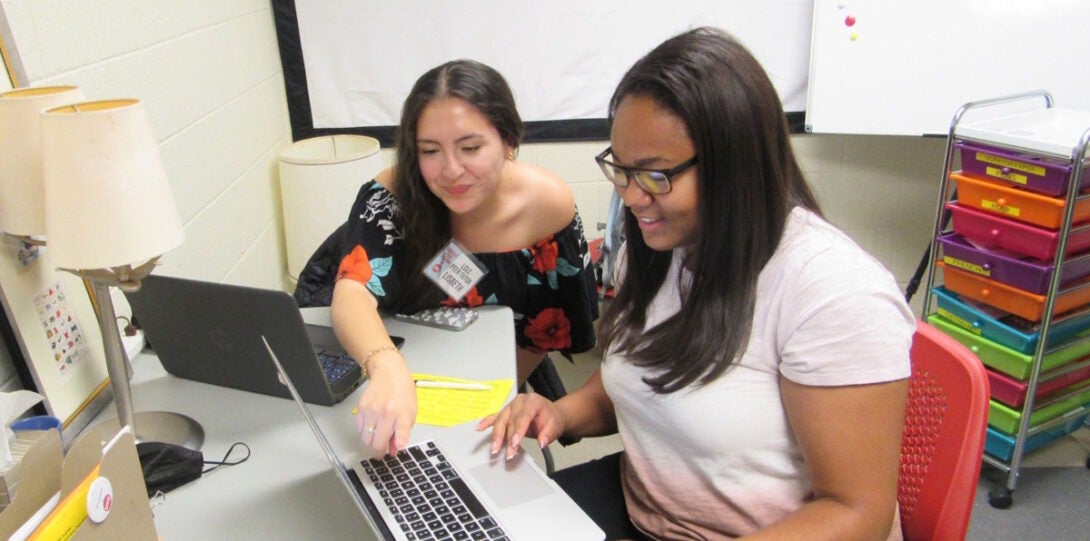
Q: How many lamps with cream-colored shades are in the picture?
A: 3